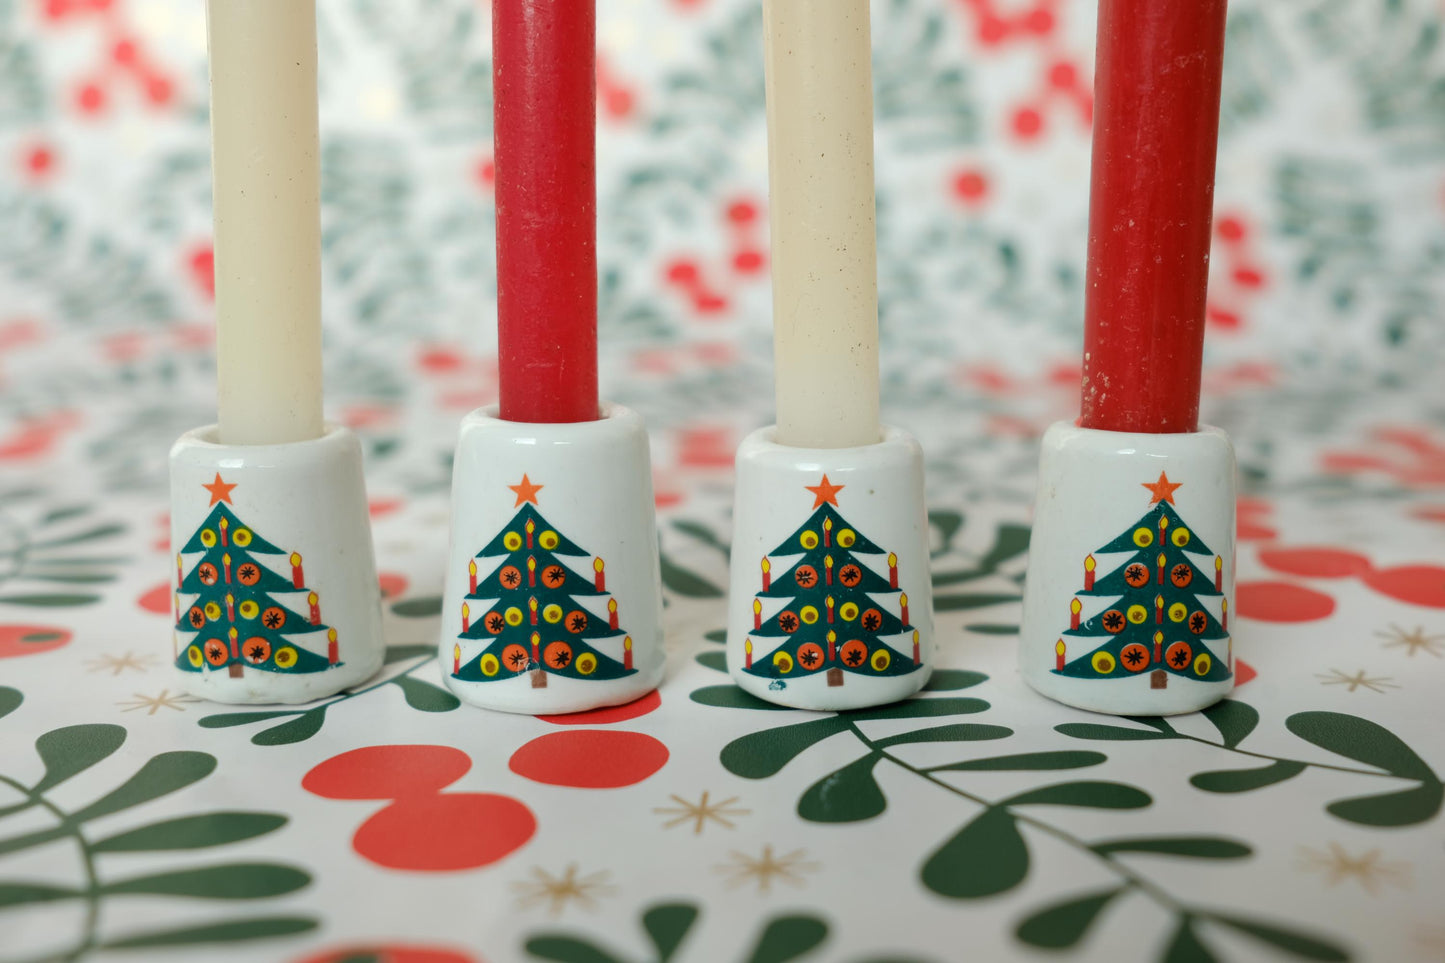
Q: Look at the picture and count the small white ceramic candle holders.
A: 4